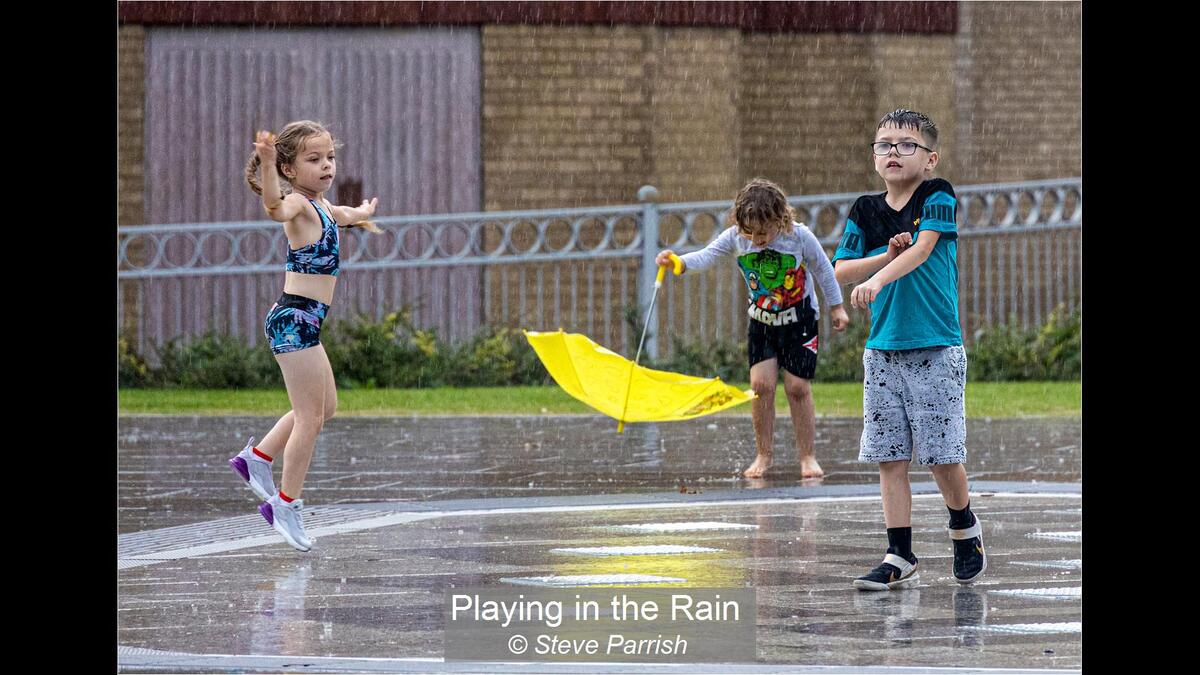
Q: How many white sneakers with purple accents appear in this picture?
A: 2